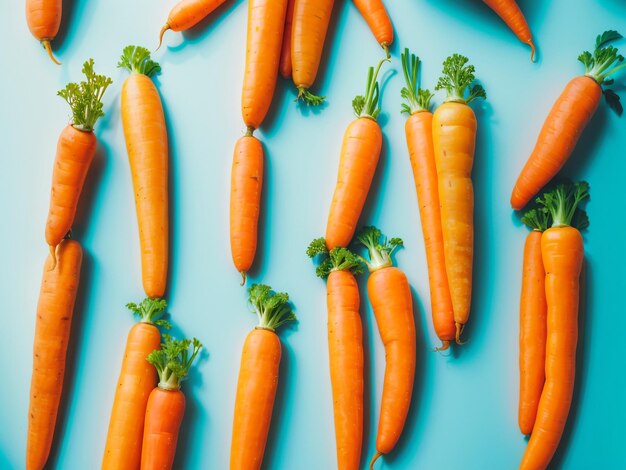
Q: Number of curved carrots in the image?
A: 2